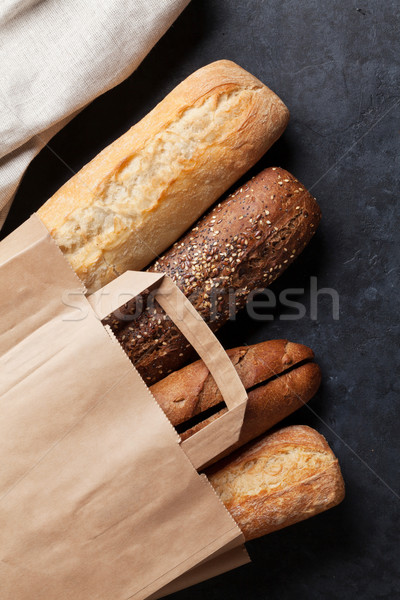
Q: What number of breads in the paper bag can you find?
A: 4